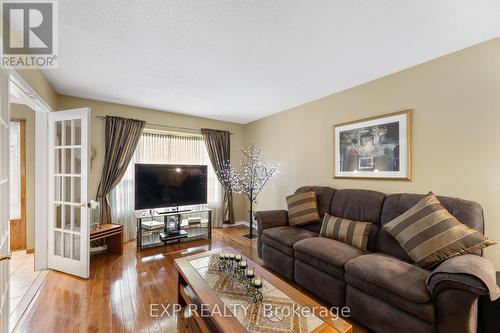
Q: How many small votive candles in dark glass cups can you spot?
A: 7